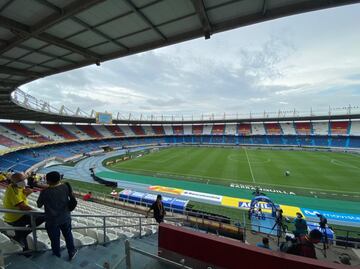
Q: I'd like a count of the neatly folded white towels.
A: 0